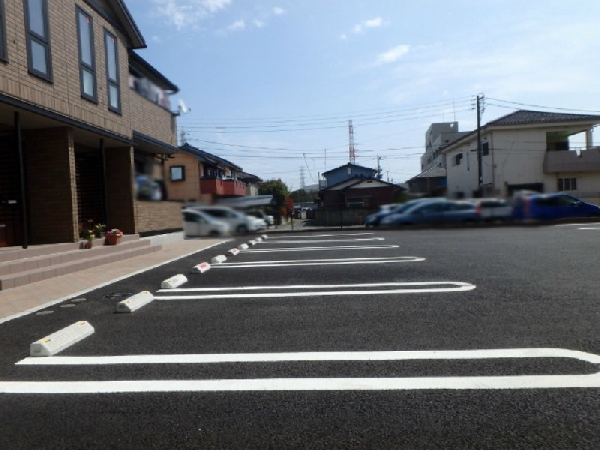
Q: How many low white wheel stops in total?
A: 10